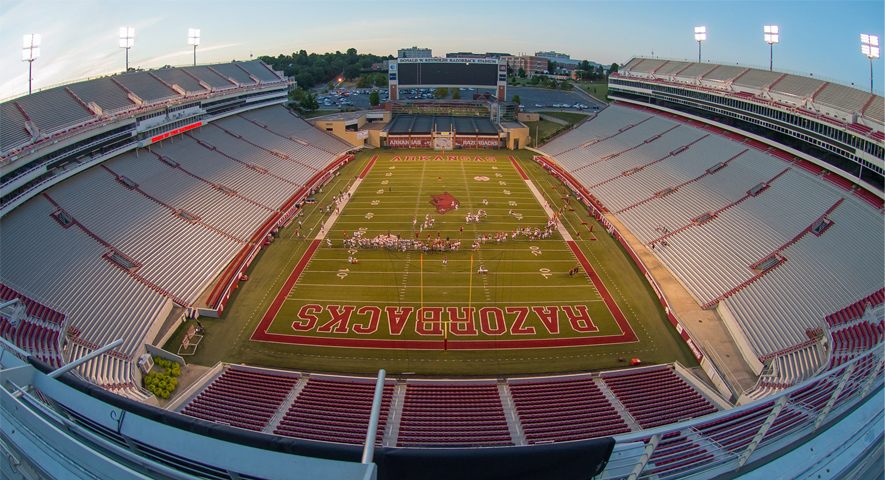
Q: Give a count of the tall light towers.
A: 6